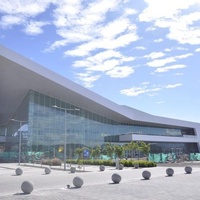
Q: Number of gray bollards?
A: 12